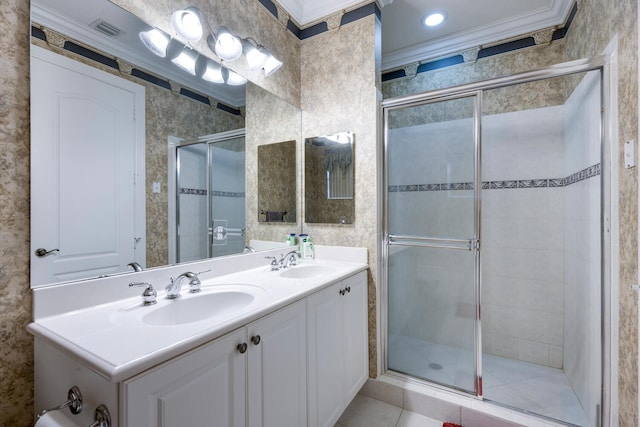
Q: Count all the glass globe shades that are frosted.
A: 4